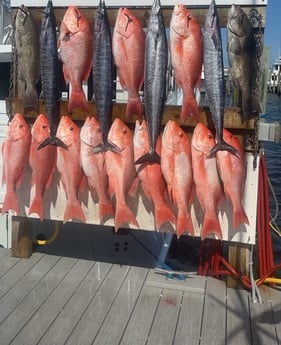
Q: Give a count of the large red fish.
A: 12